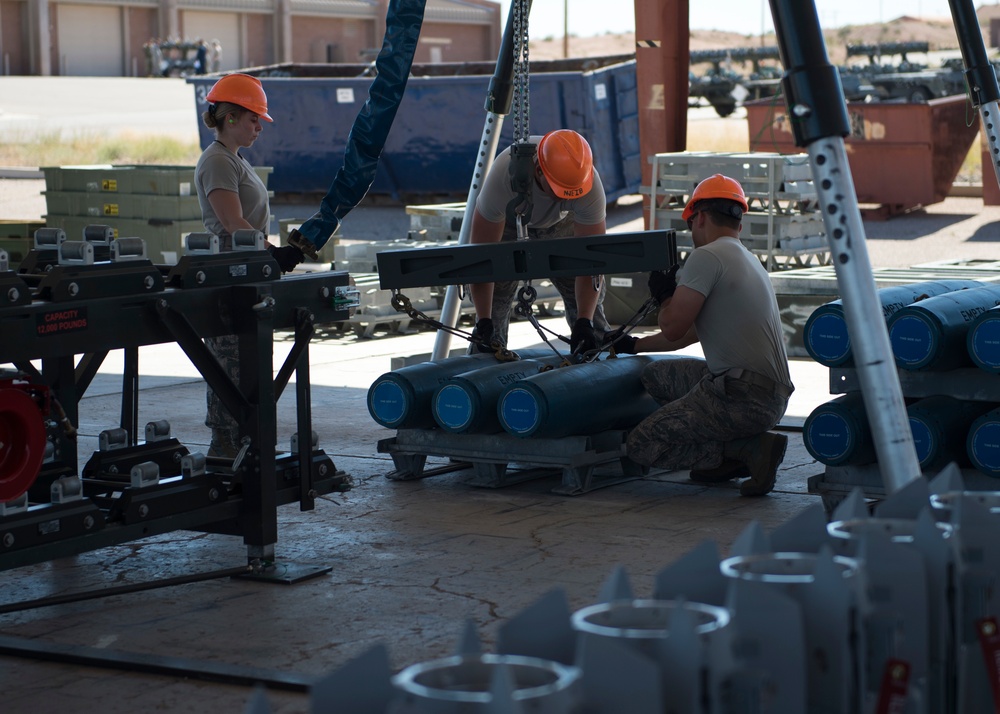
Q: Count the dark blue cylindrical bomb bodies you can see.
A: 9